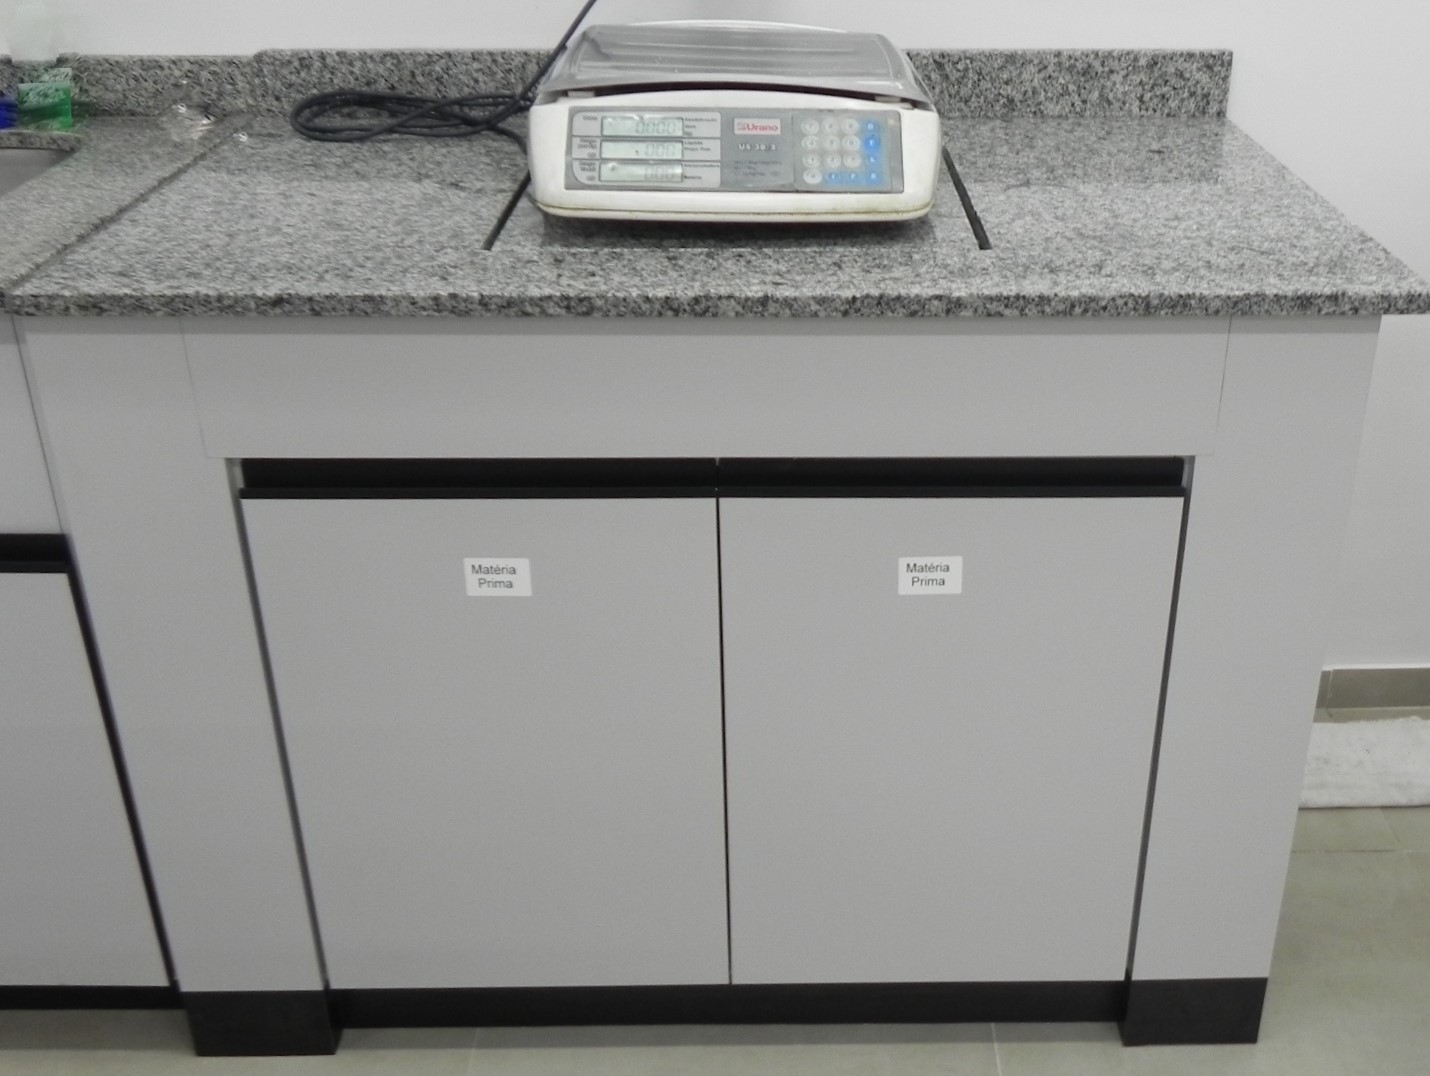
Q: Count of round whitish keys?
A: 10